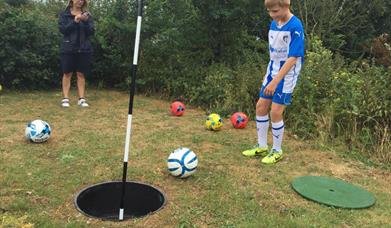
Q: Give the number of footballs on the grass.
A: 5